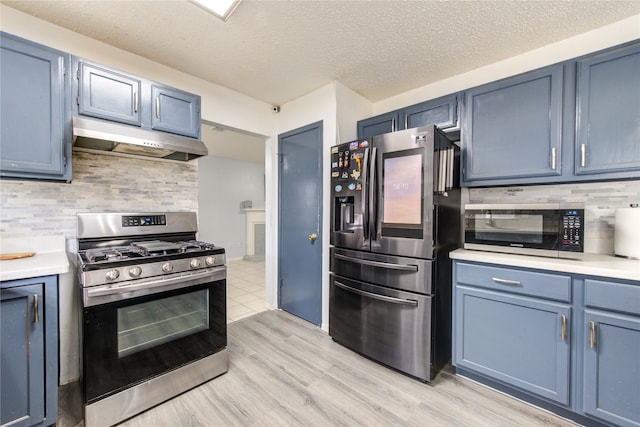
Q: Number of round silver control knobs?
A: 5